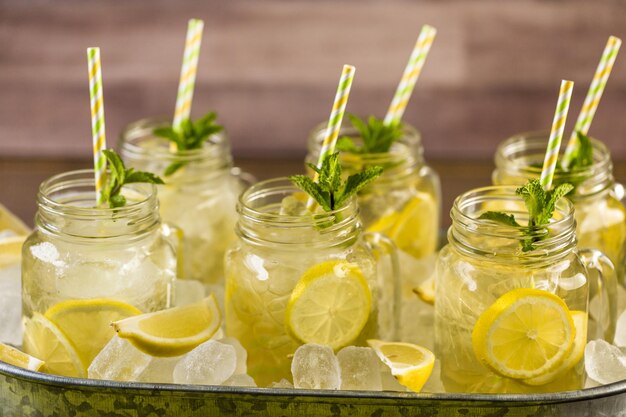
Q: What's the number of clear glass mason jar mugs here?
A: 6